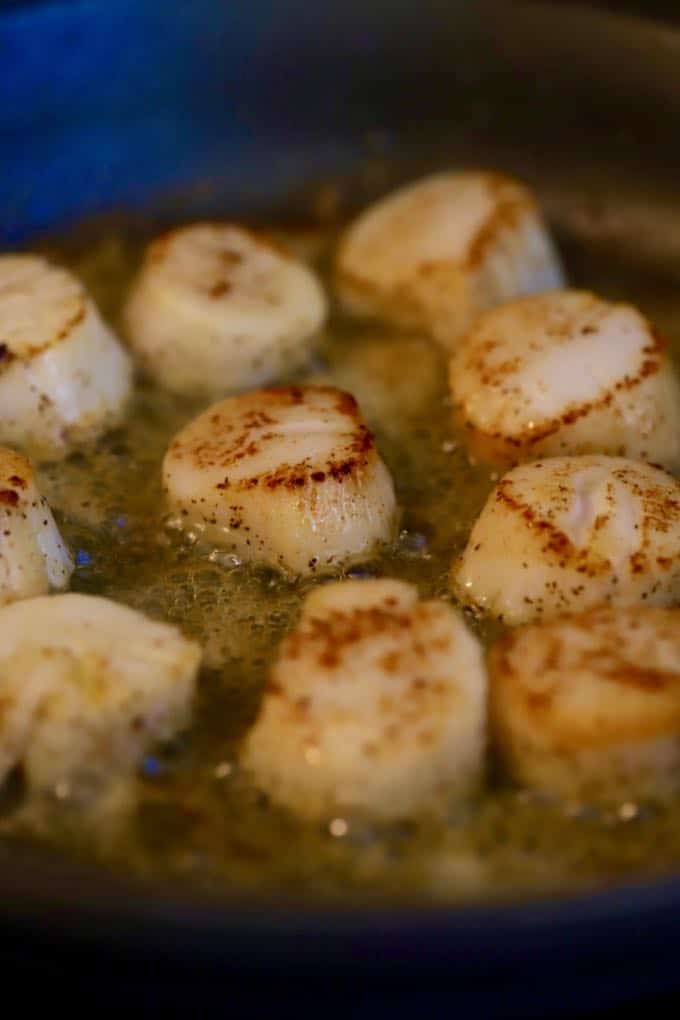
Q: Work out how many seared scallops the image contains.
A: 10